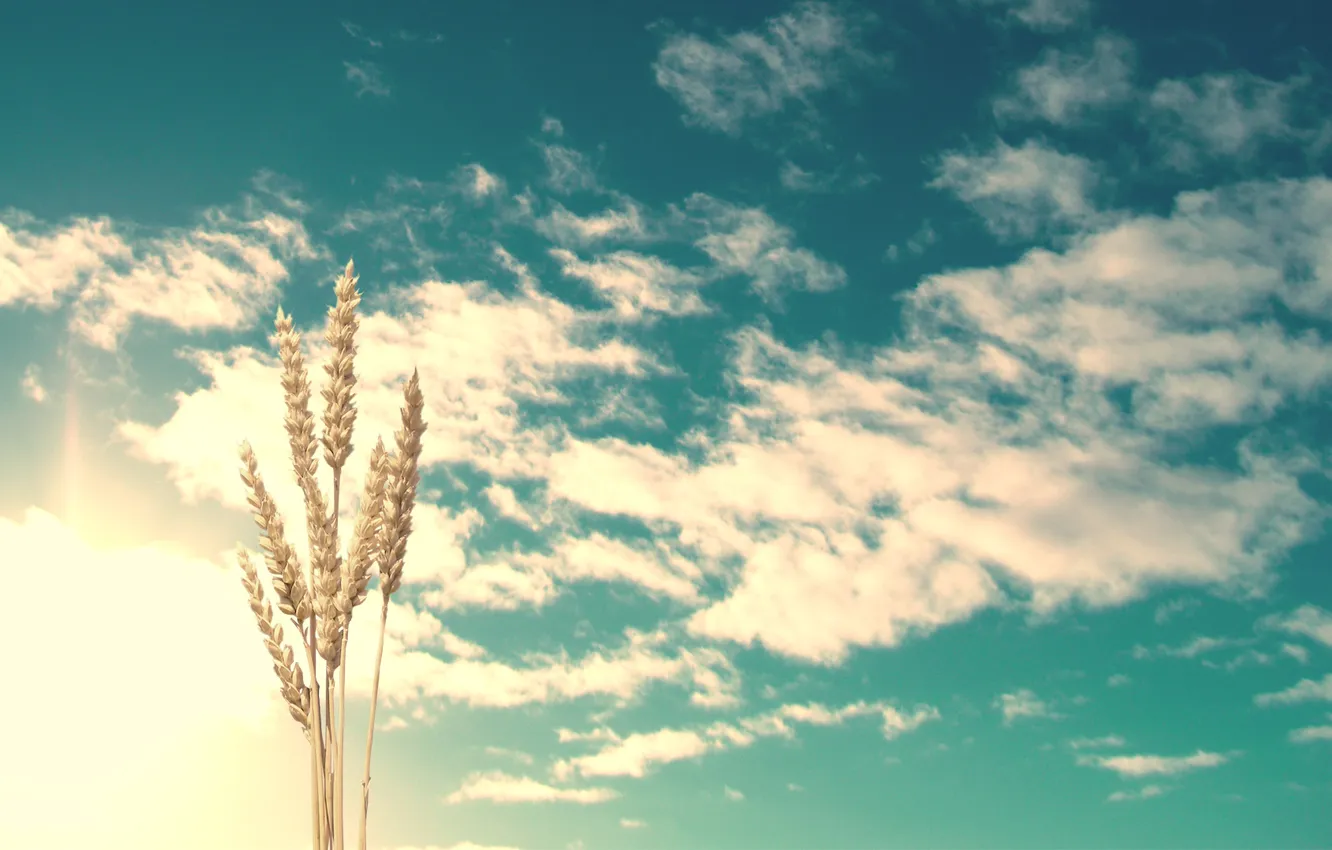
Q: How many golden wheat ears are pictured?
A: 7